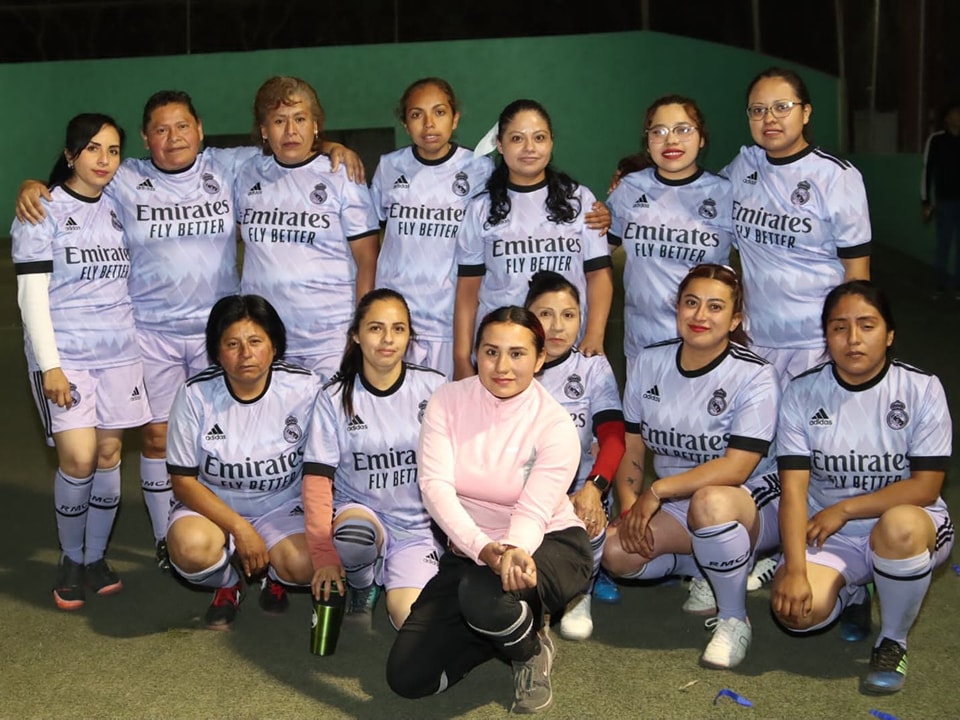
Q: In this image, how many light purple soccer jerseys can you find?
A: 12